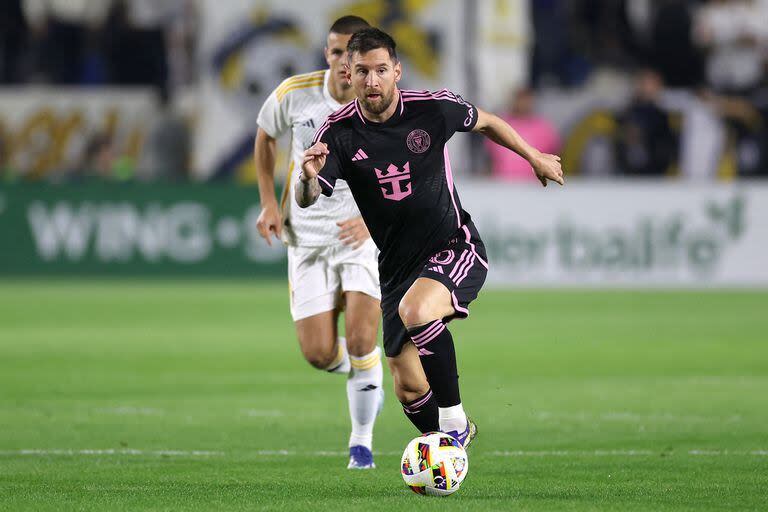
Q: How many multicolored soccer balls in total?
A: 1